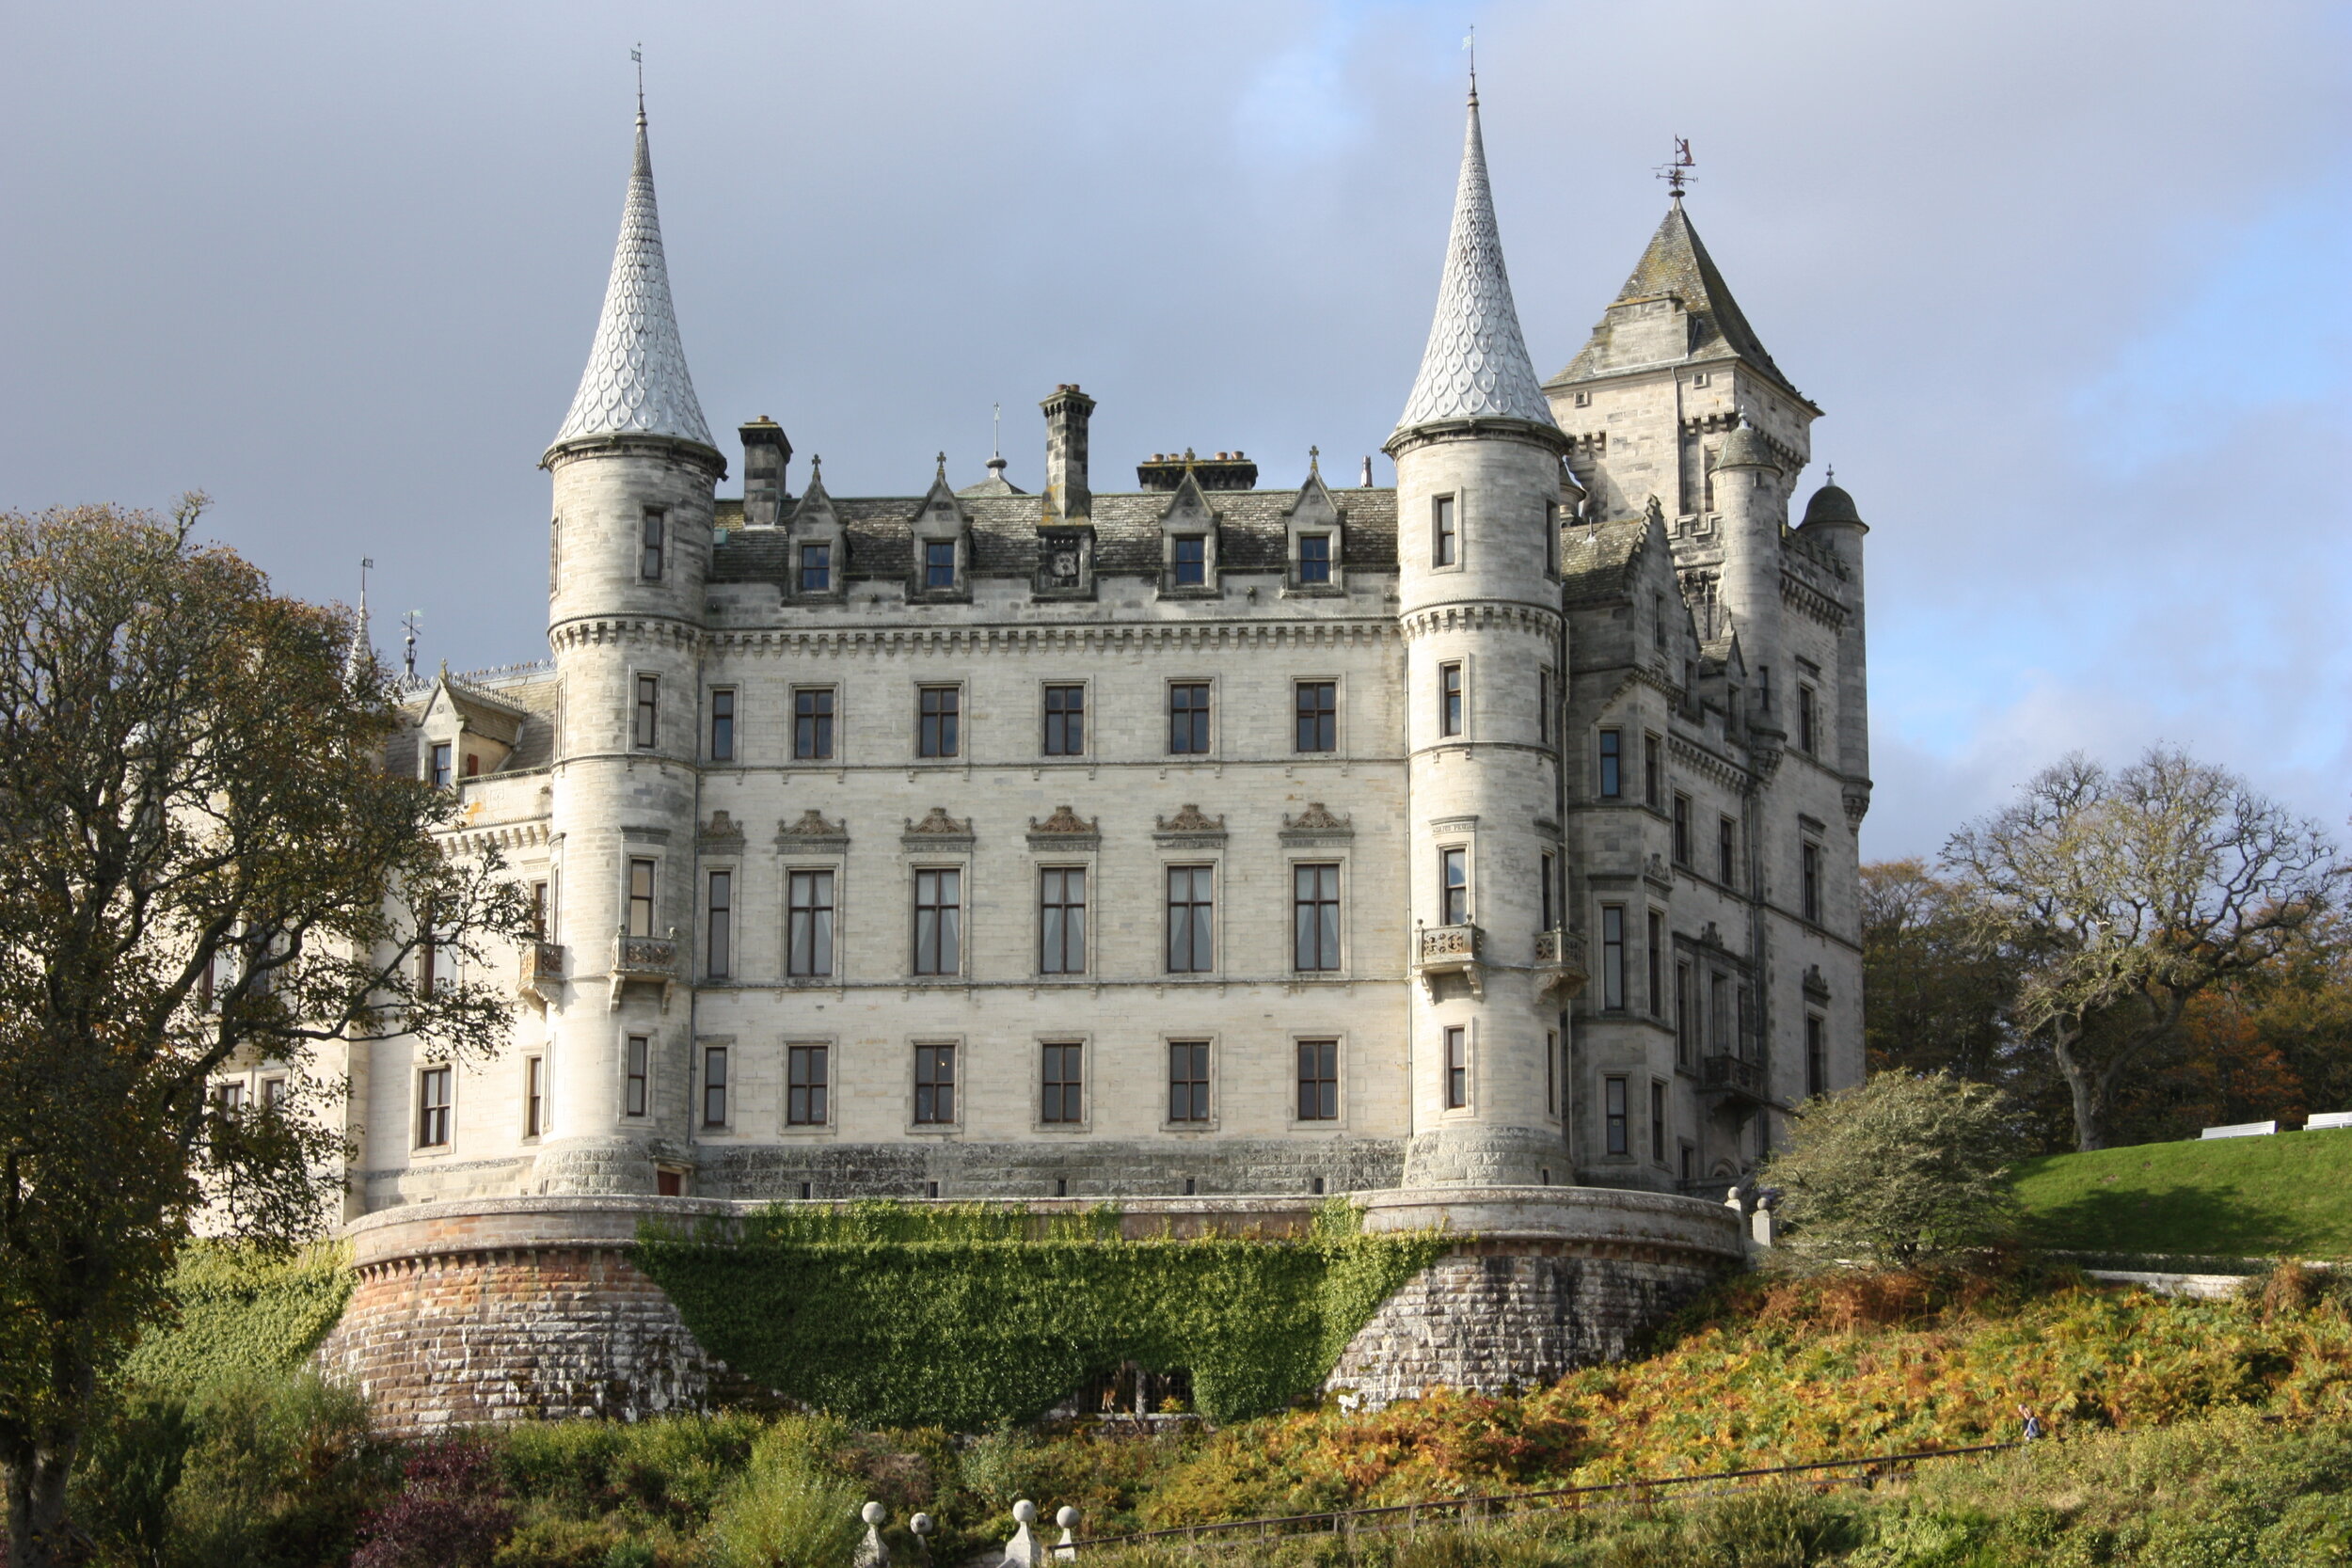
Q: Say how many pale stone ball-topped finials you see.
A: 6